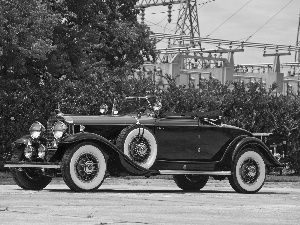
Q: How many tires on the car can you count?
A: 5